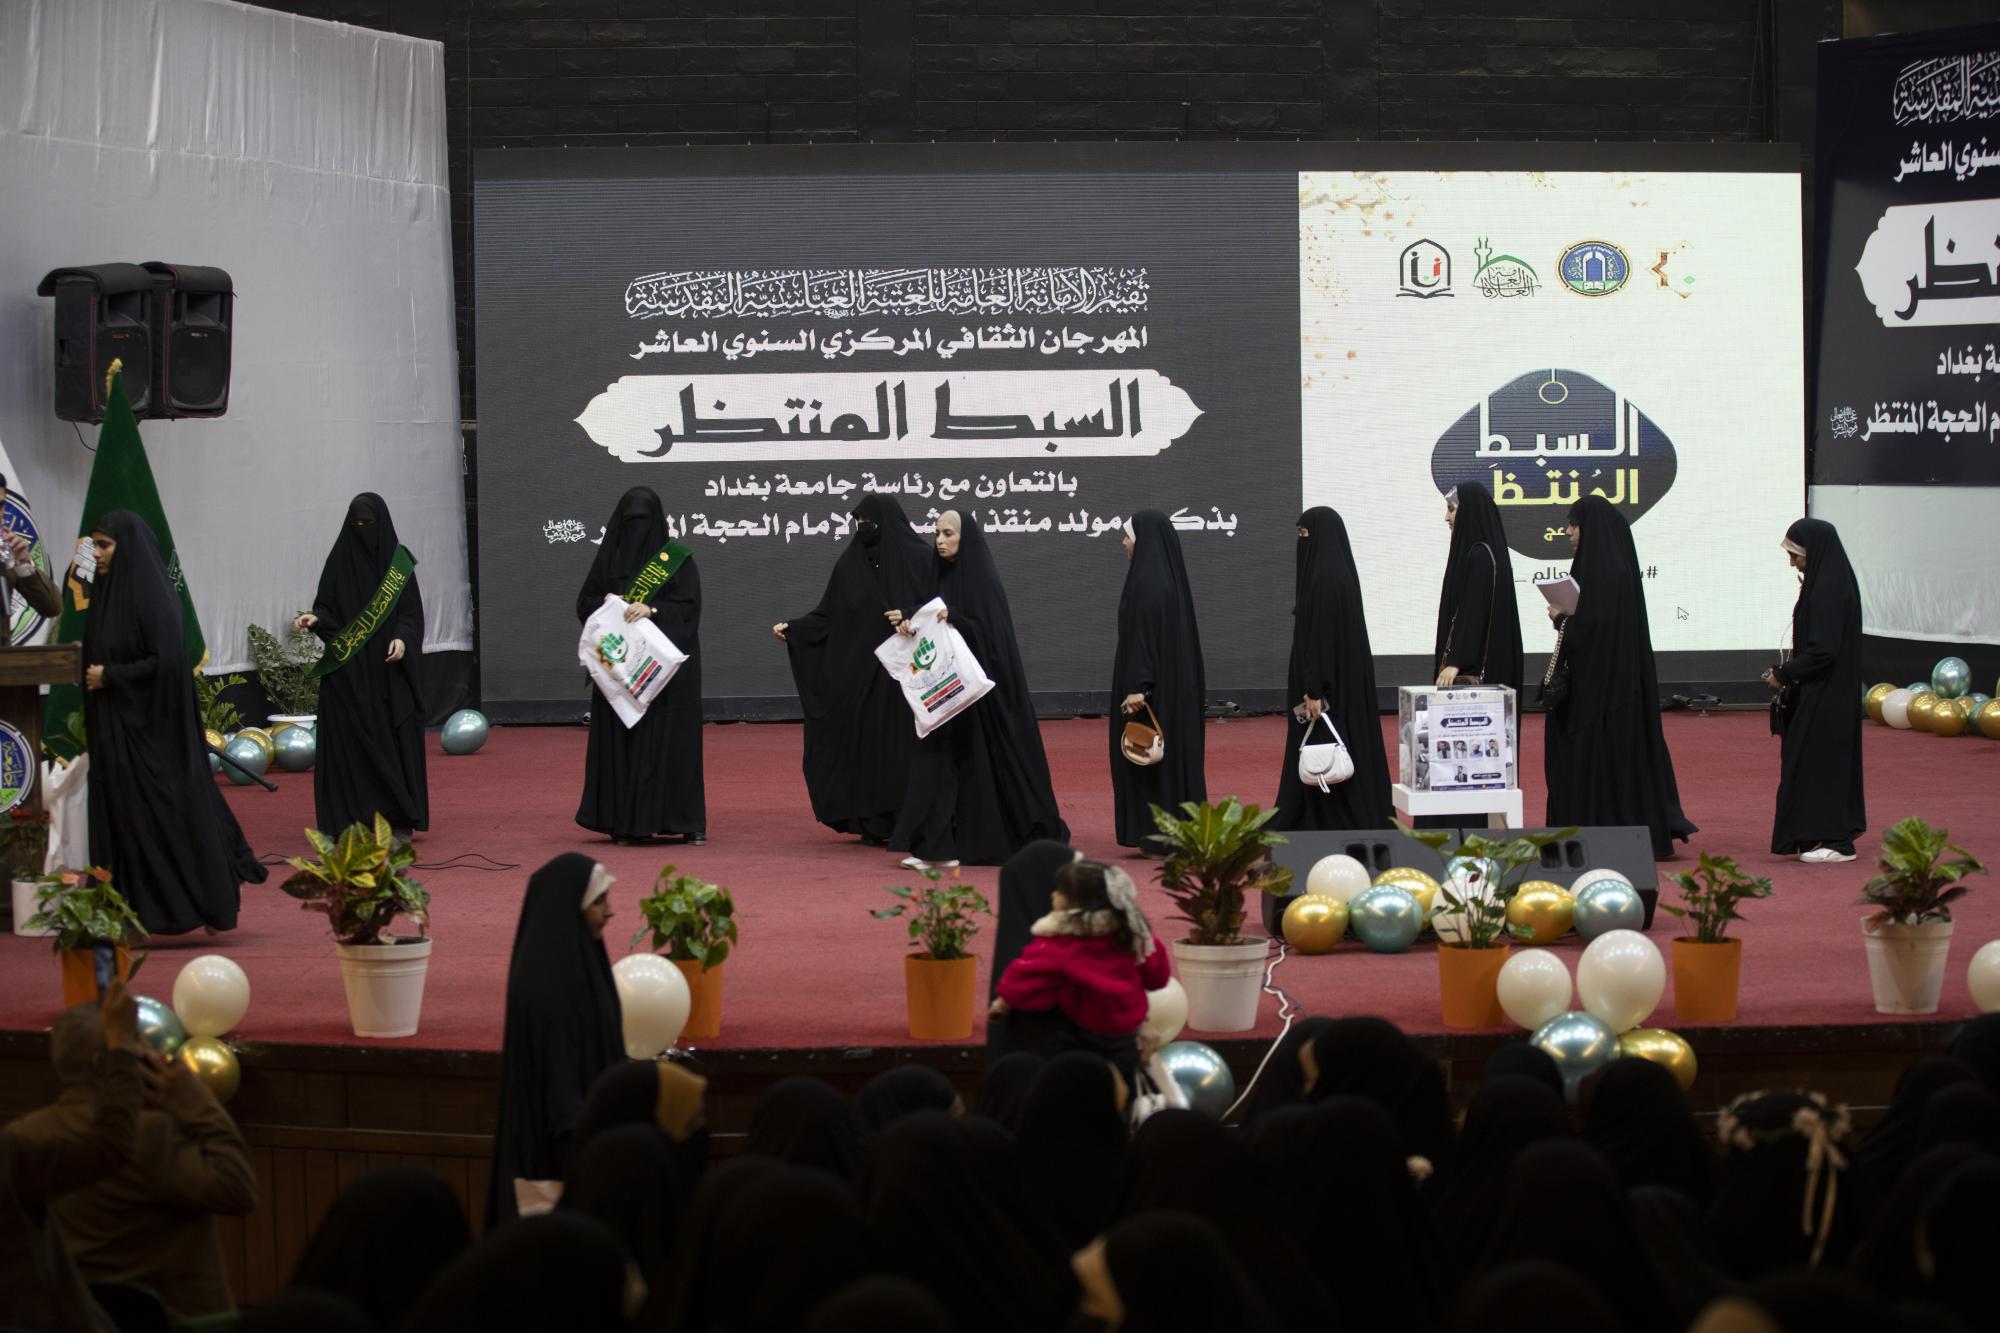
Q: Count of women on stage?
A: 10